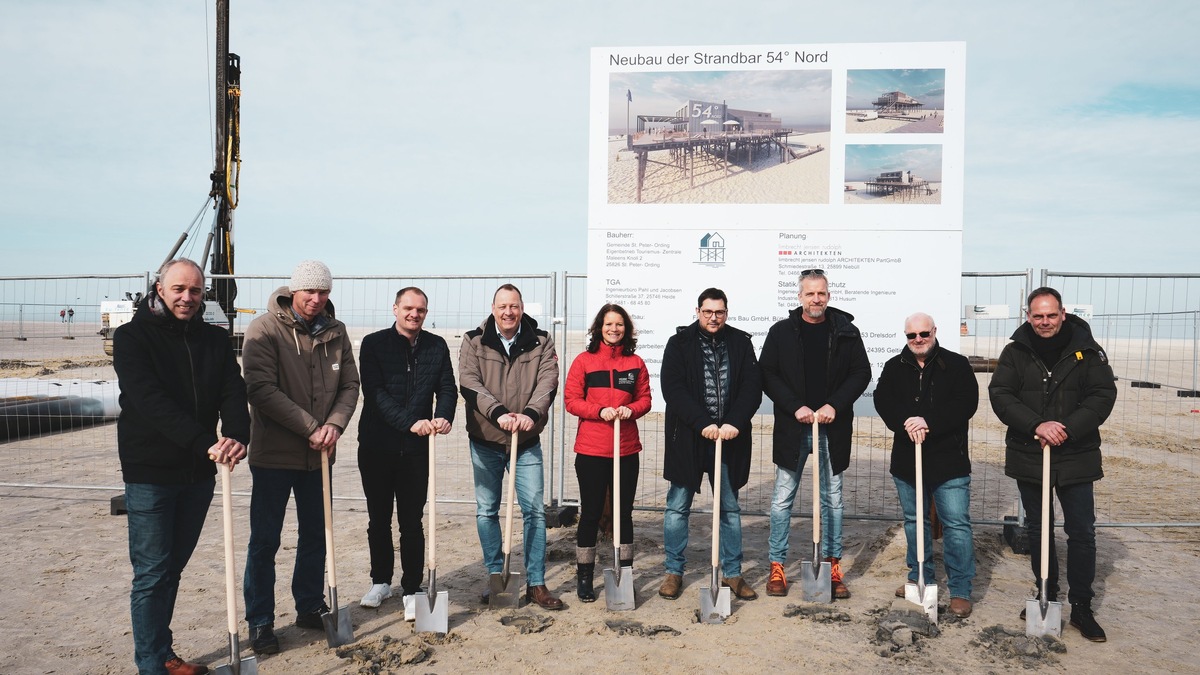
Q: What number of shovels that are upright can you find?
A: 9